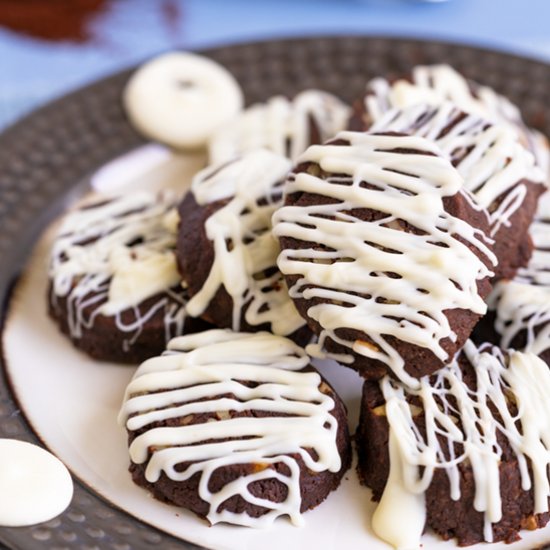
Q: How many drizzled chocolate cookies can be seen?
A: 9